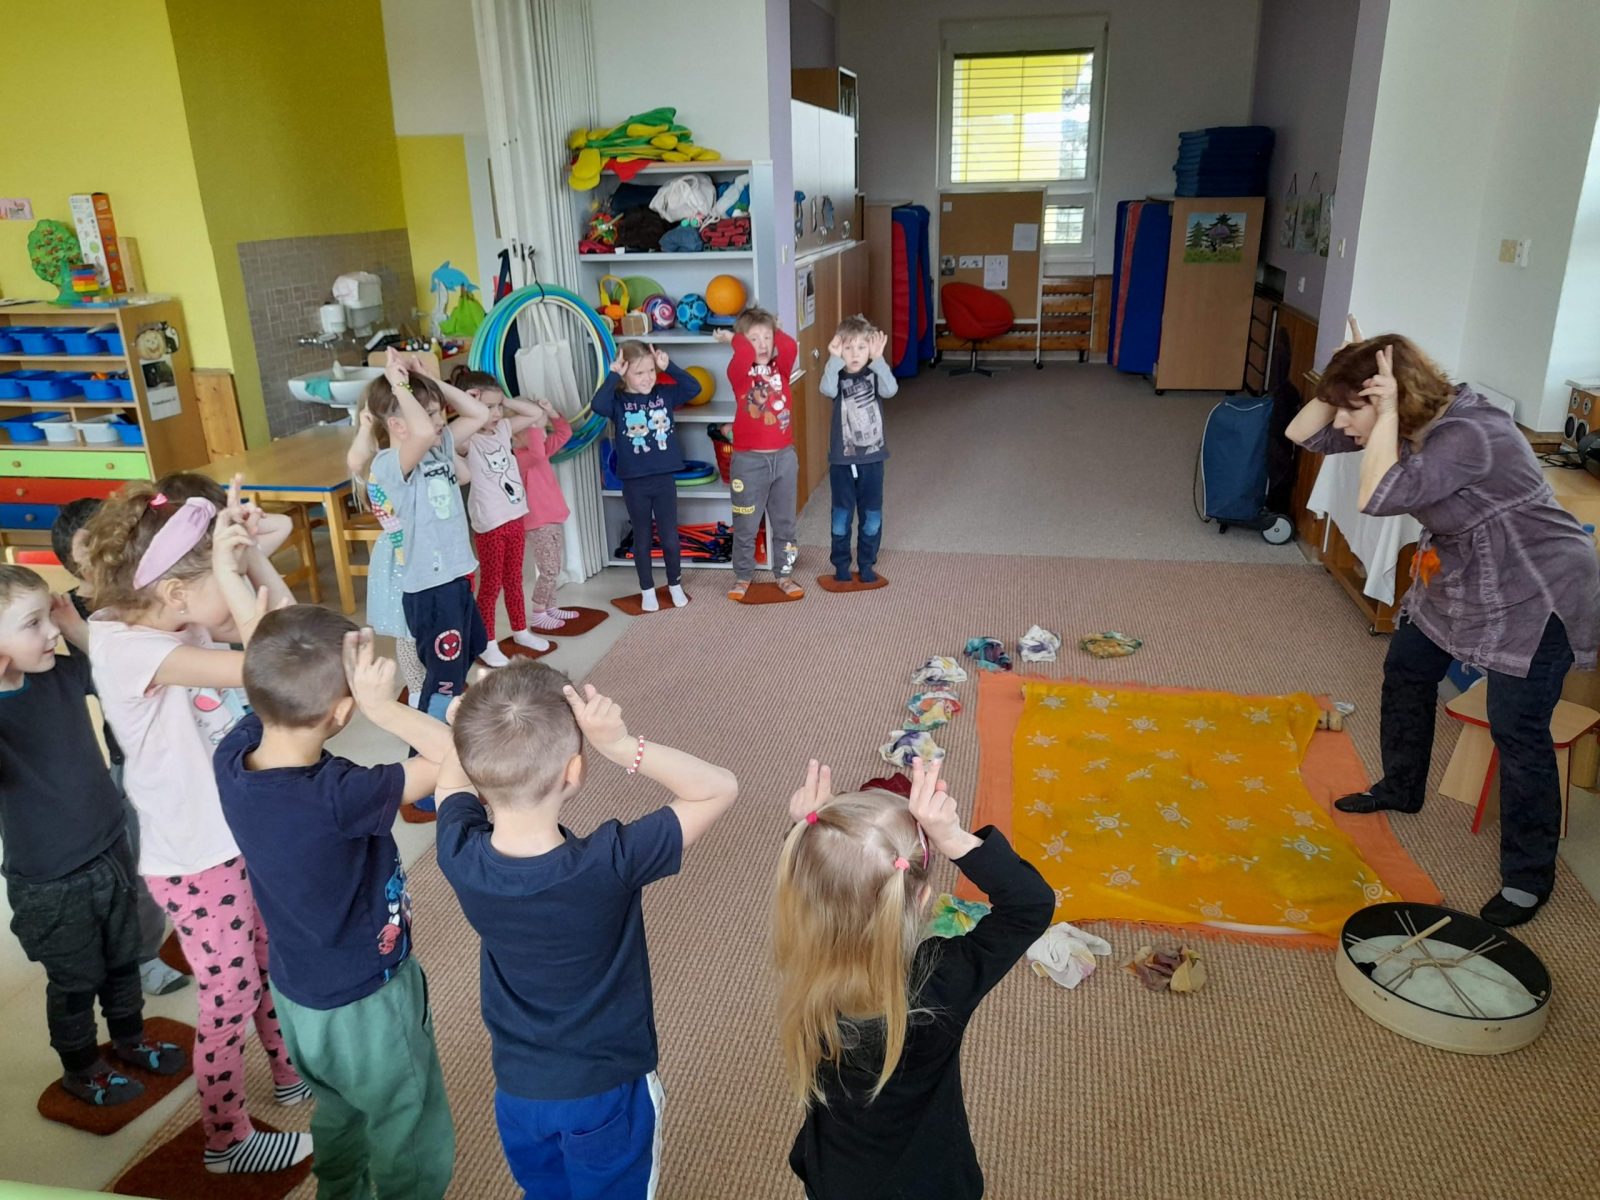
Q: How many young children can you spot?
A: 14